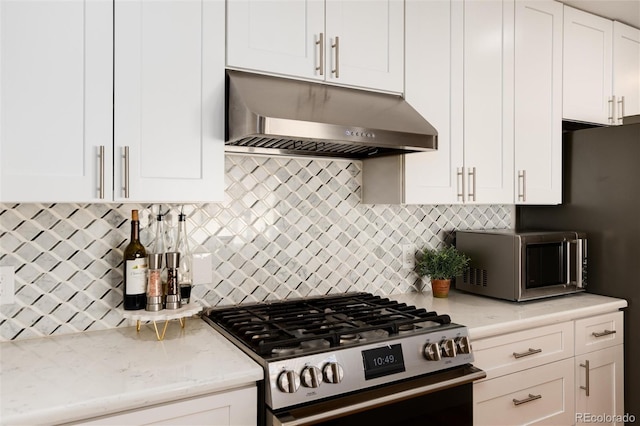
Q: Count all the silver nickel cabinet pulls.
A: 13